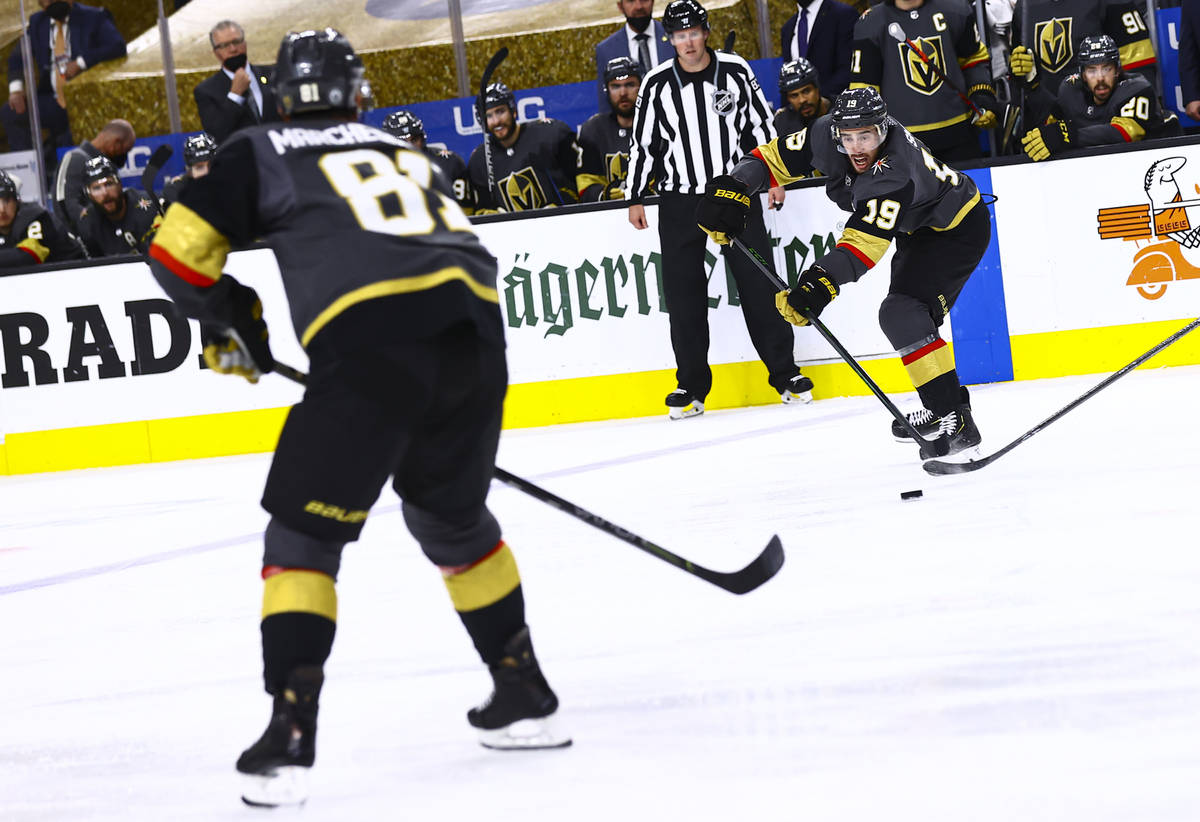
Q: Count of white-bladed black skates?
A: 6